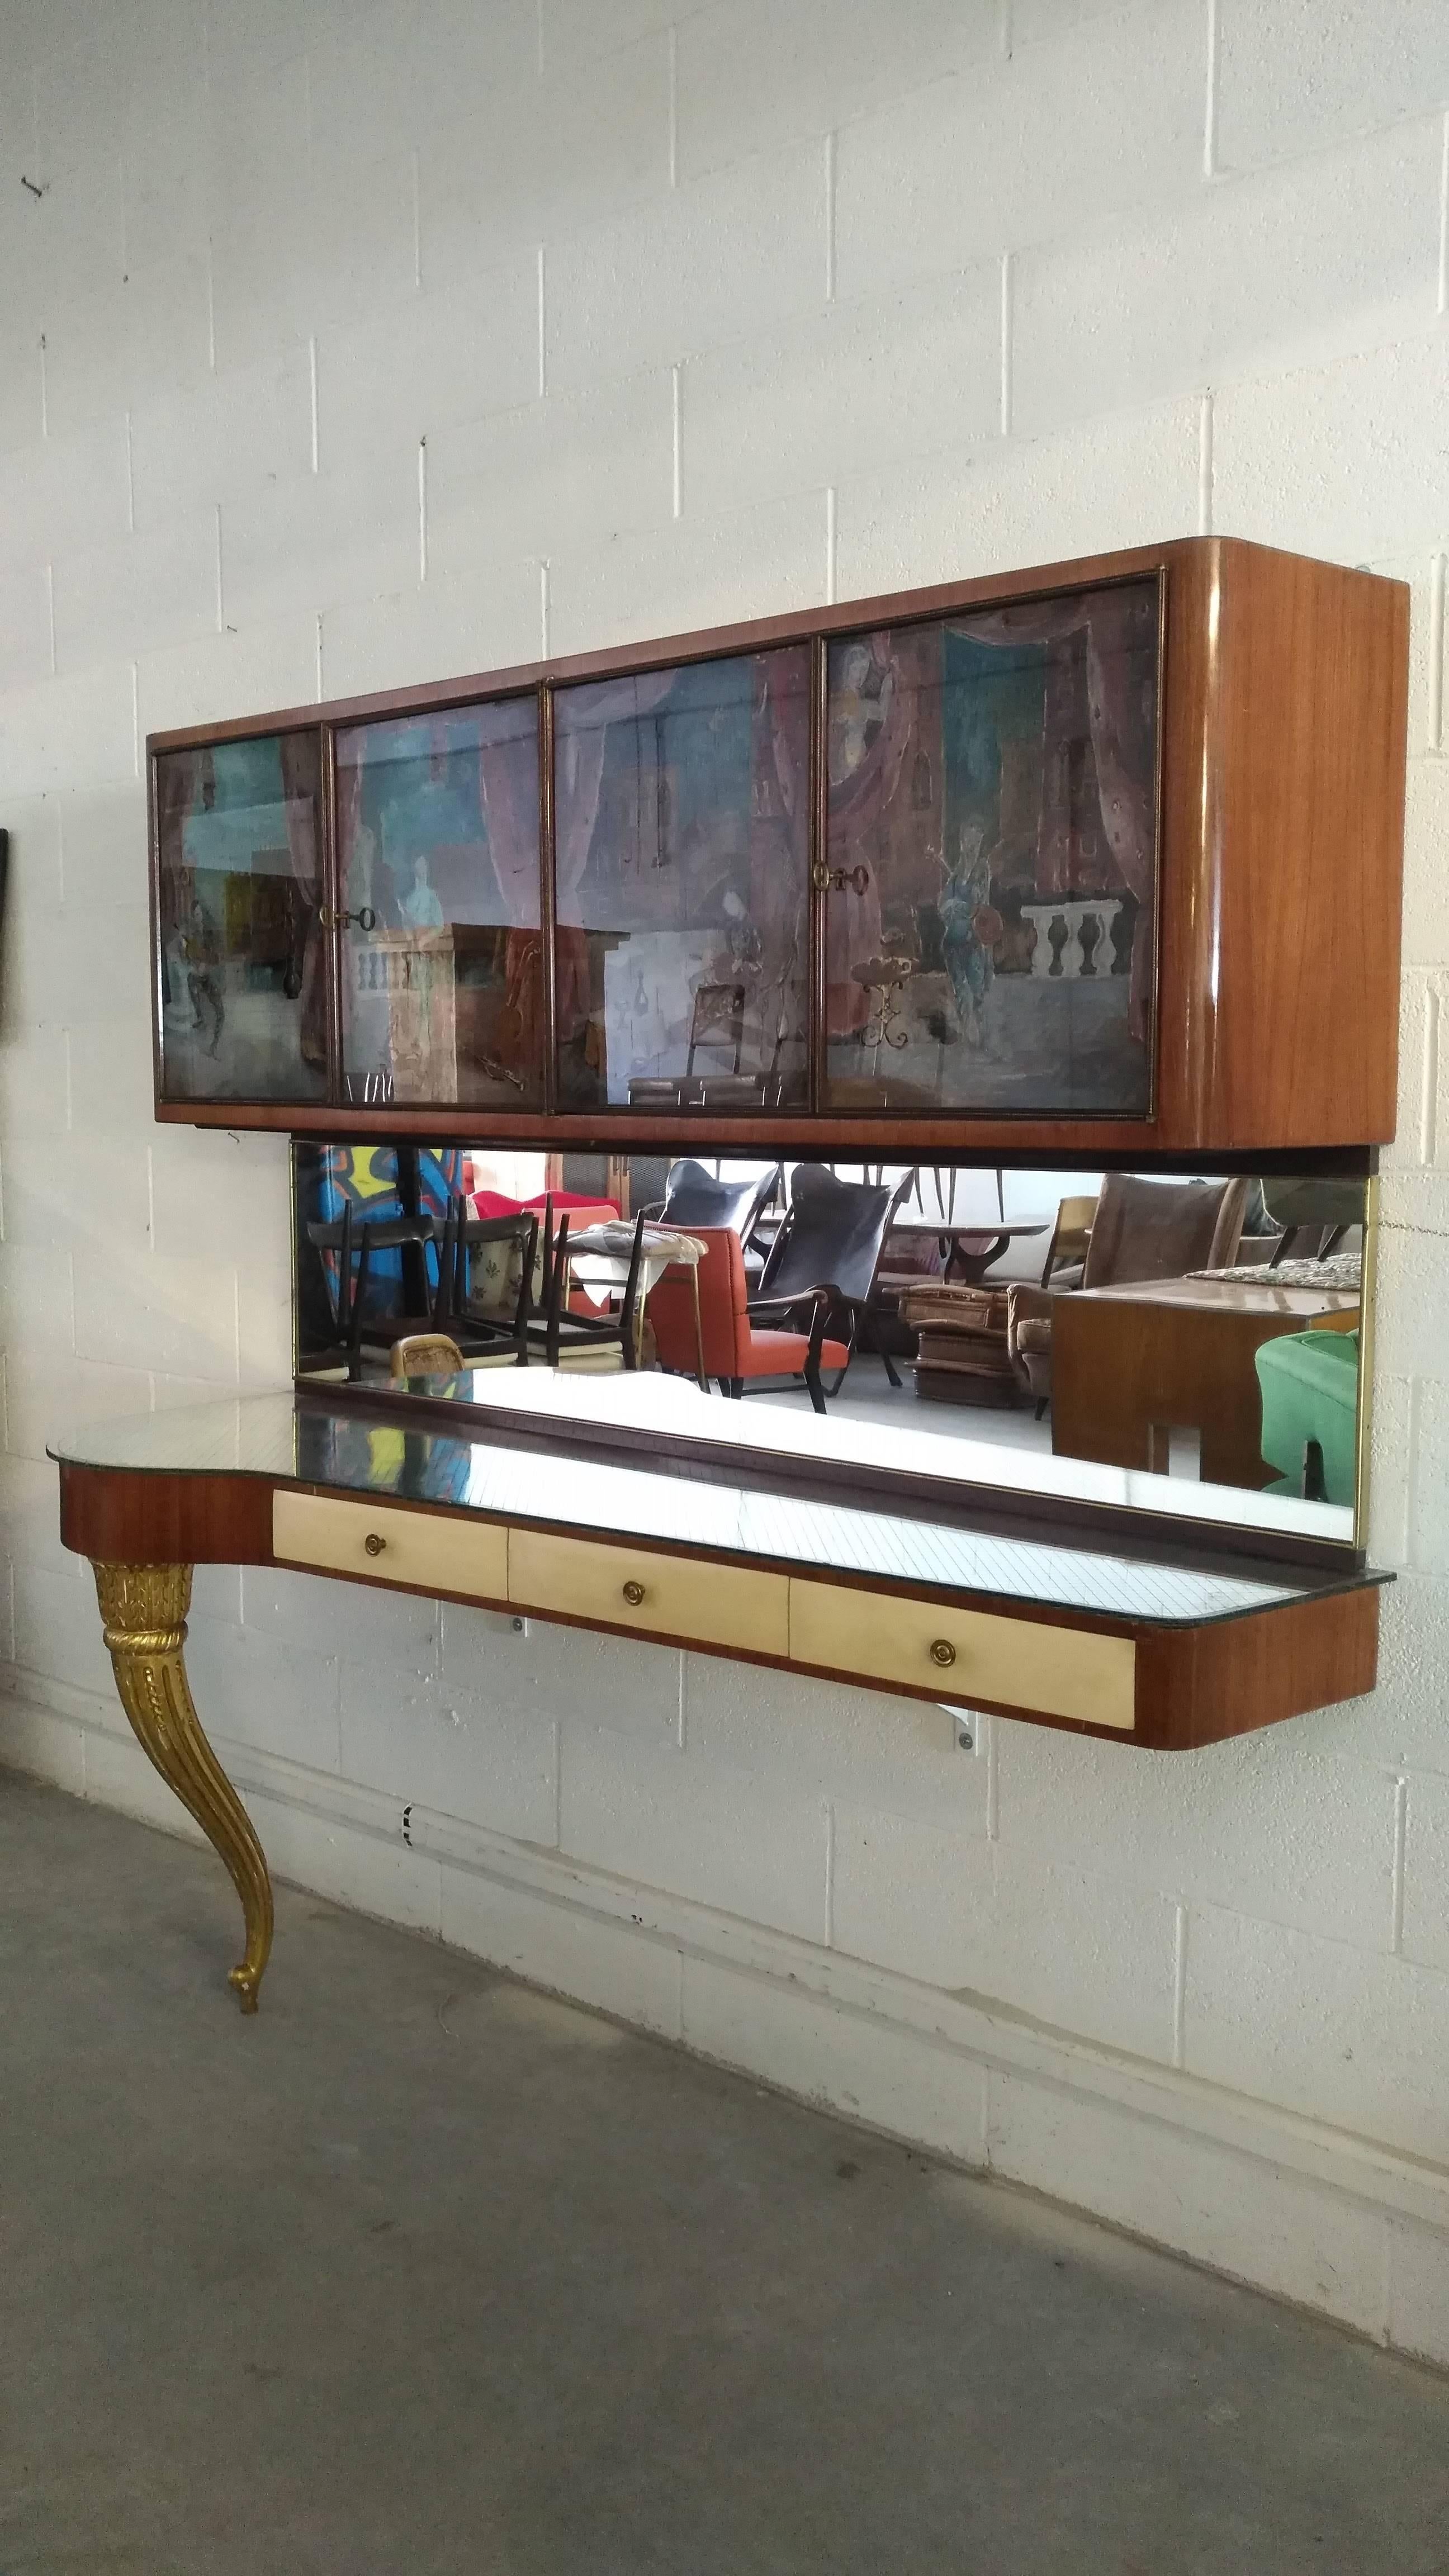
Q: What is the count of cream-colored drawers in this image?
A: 3